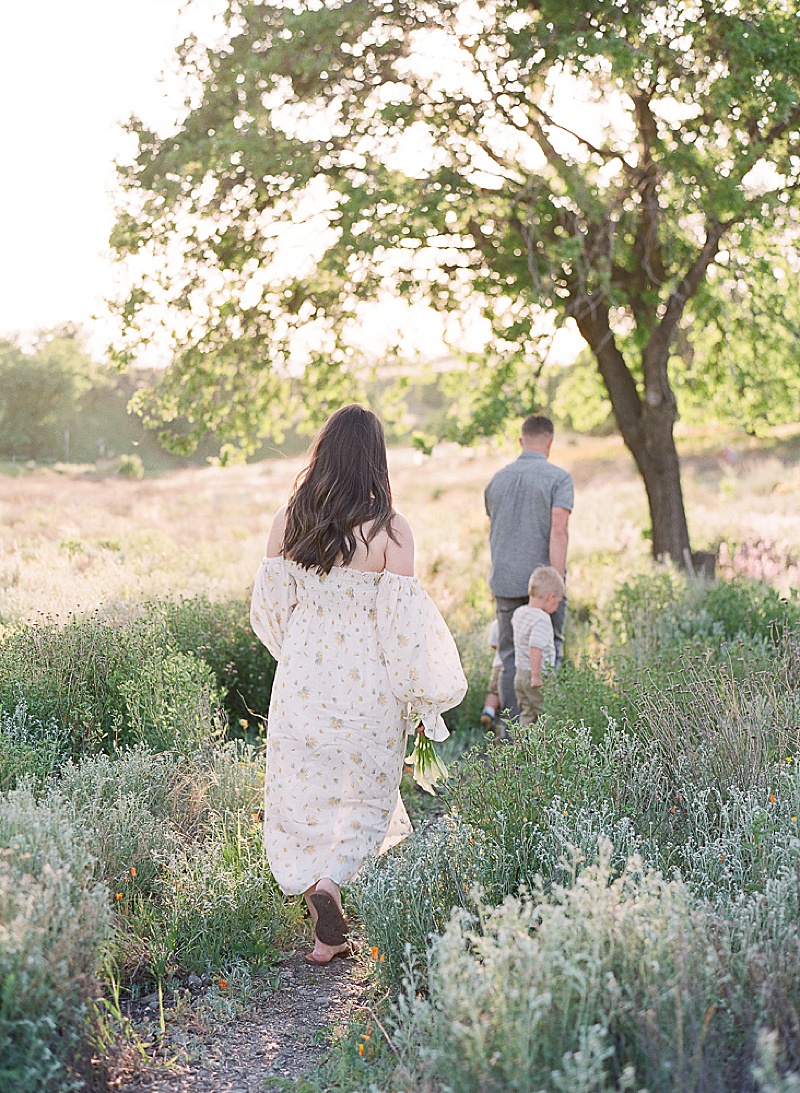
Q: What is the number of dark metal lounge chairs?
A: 0